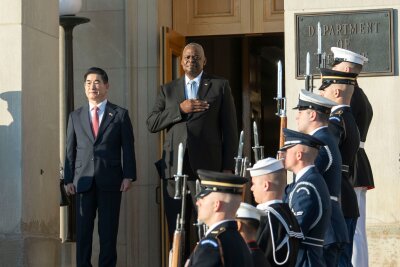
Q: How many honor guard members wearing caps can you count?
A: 7